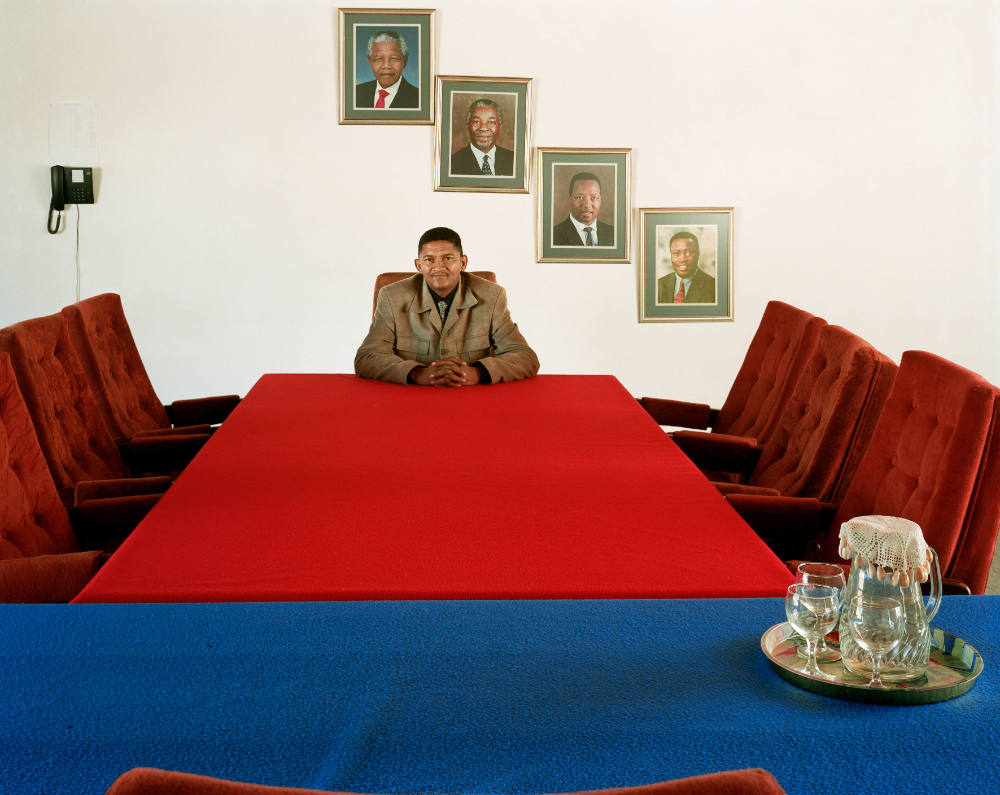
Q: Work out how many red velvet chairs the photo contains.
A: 8